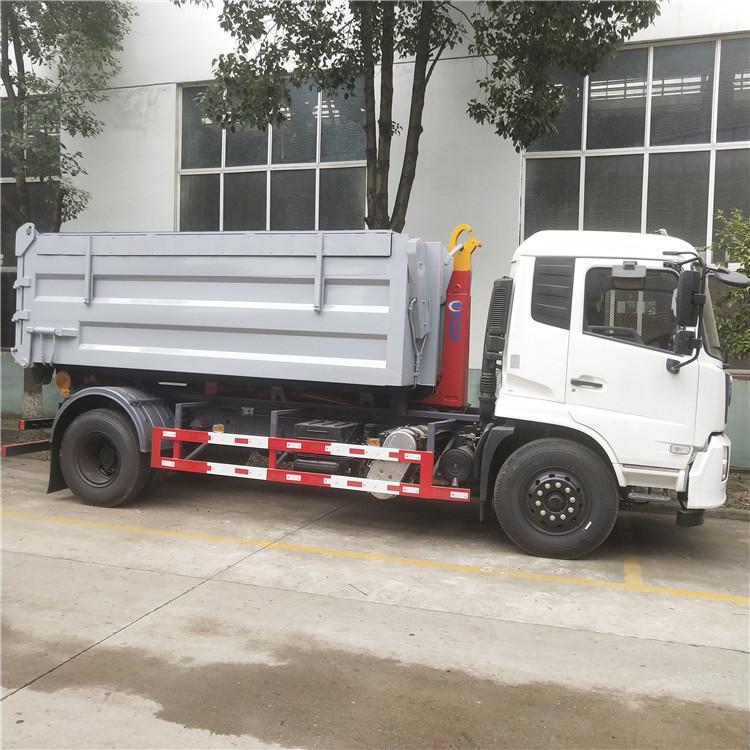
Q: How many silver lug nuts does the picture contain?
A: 10